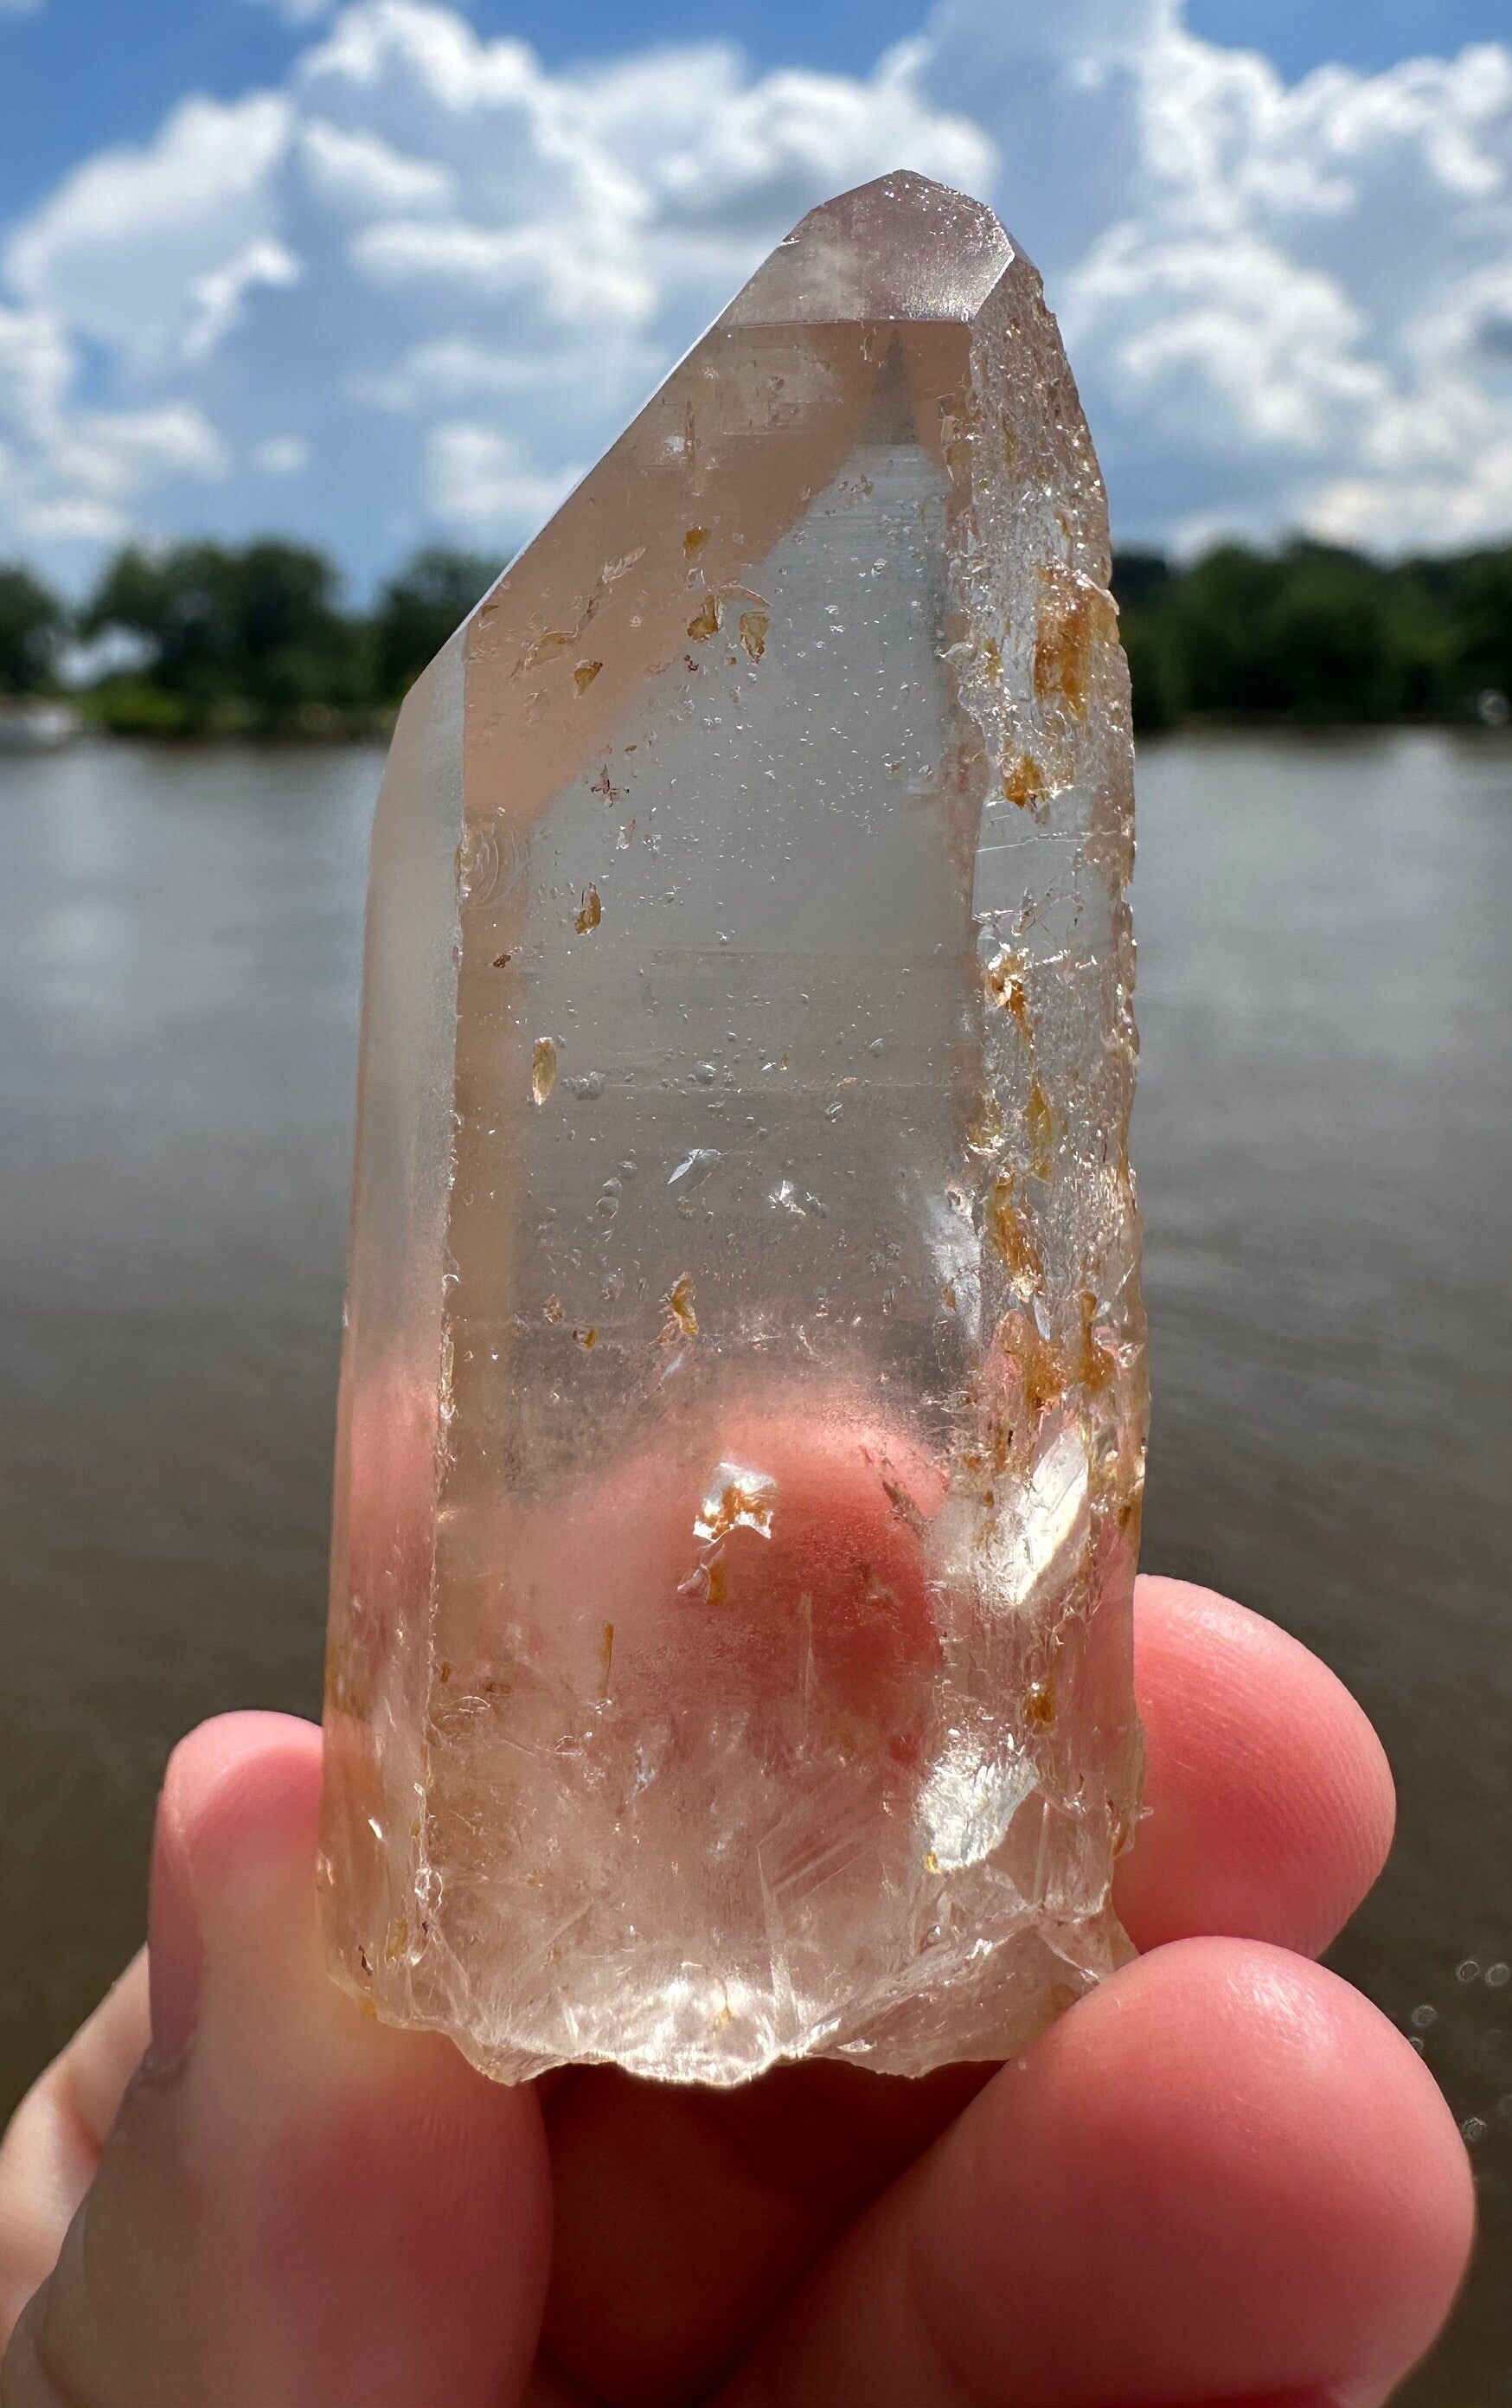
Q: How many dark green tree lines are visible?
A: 2